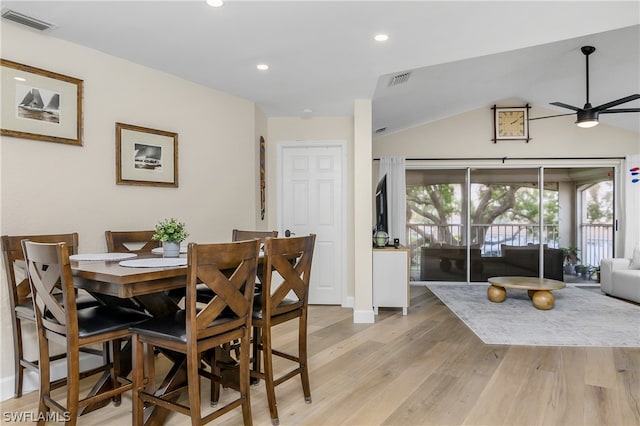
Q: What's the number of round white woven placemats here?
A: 3